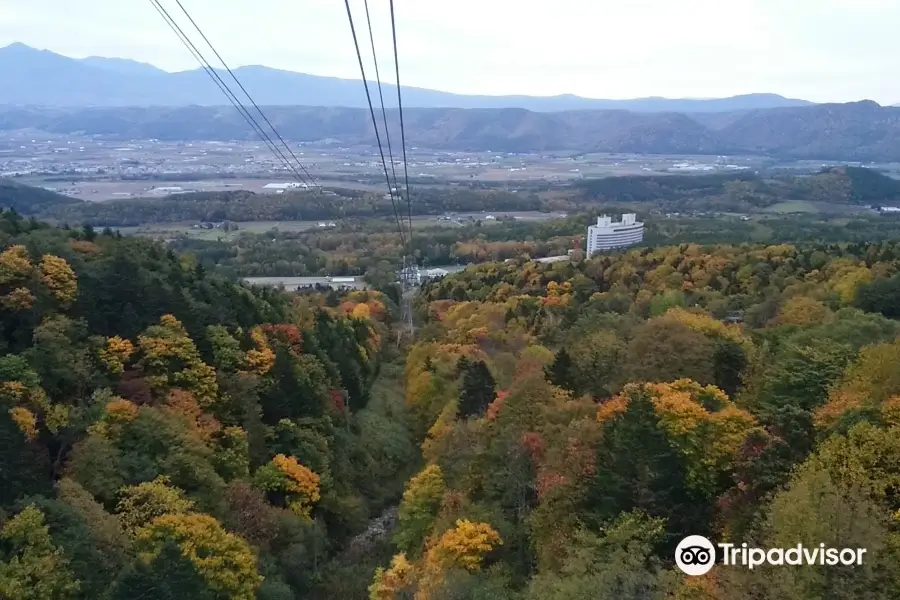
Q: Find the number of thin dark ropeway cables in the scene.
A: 6